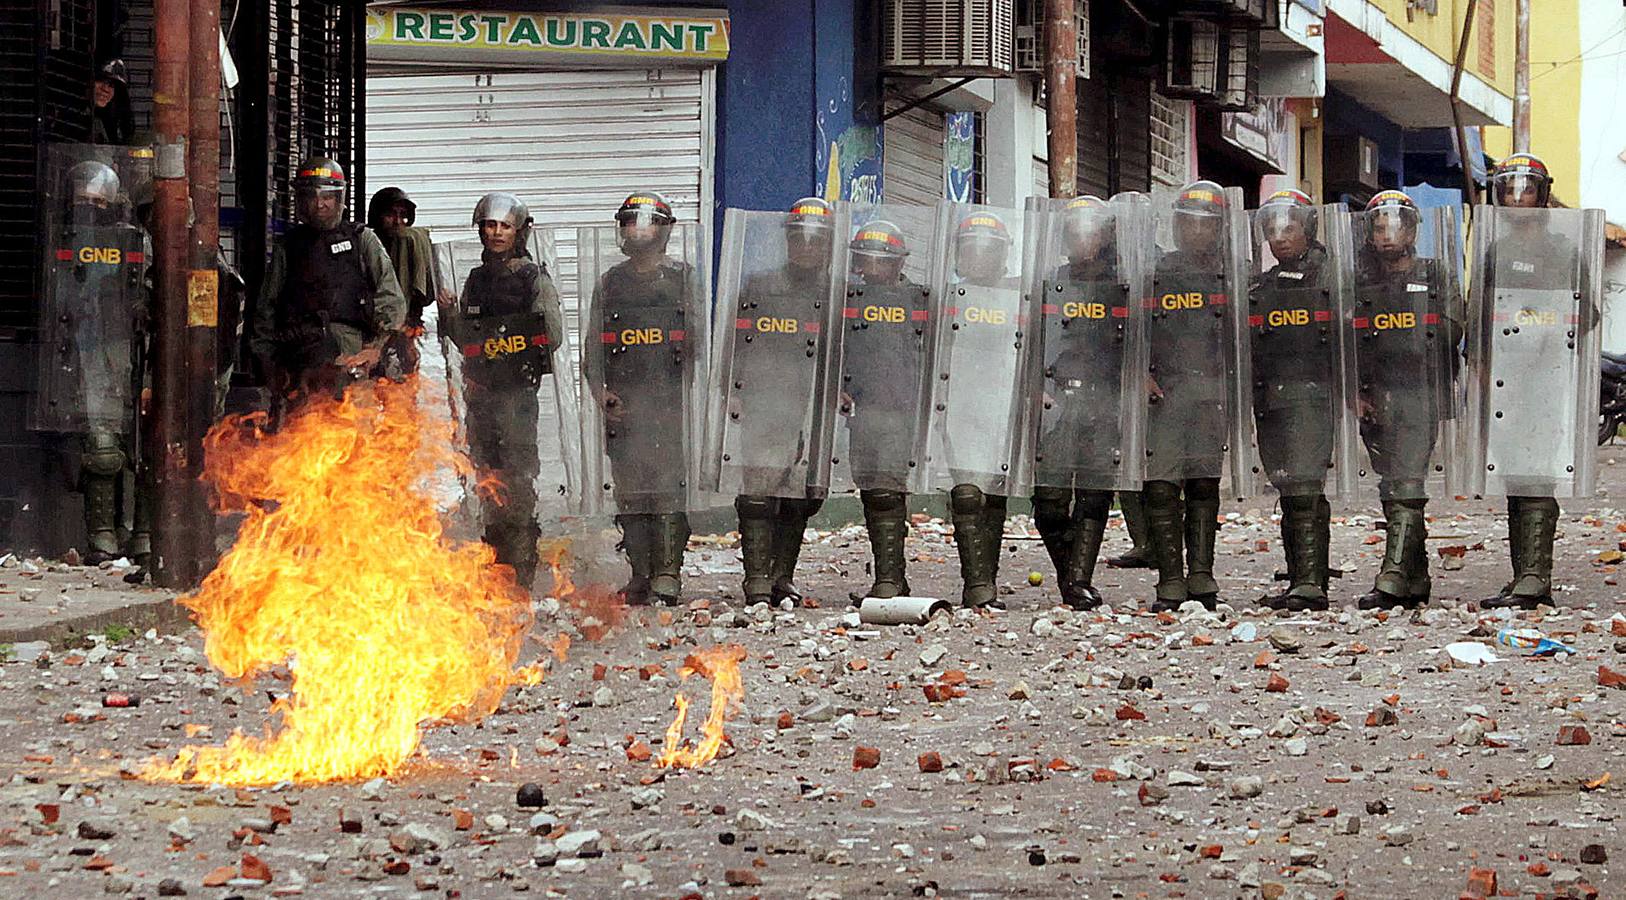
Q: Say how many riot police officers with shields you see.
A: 11